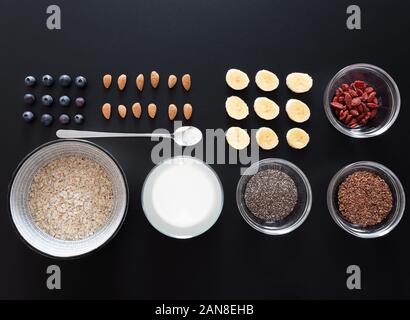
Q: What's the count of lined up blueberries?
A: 12